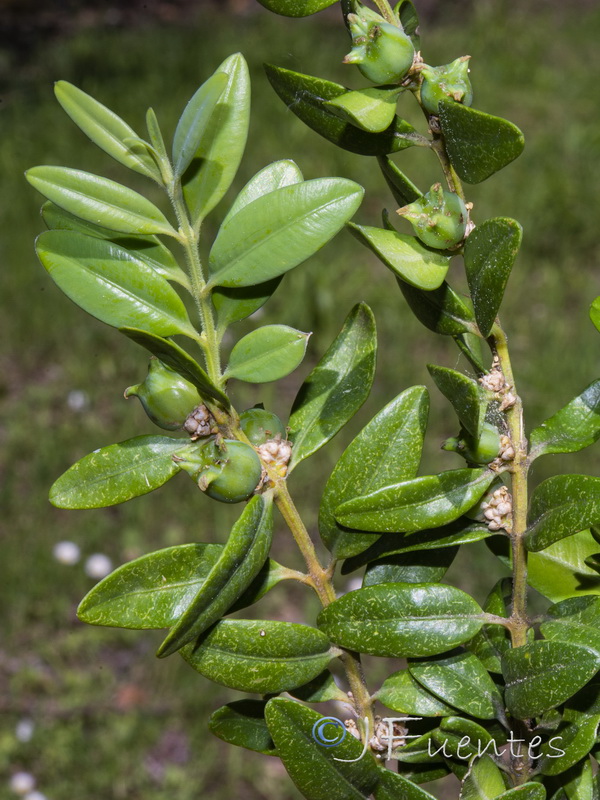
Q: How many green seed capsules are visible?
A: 7